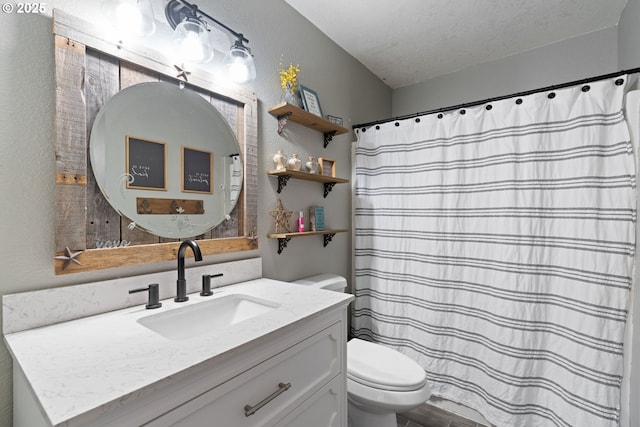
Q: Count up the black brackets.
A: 6